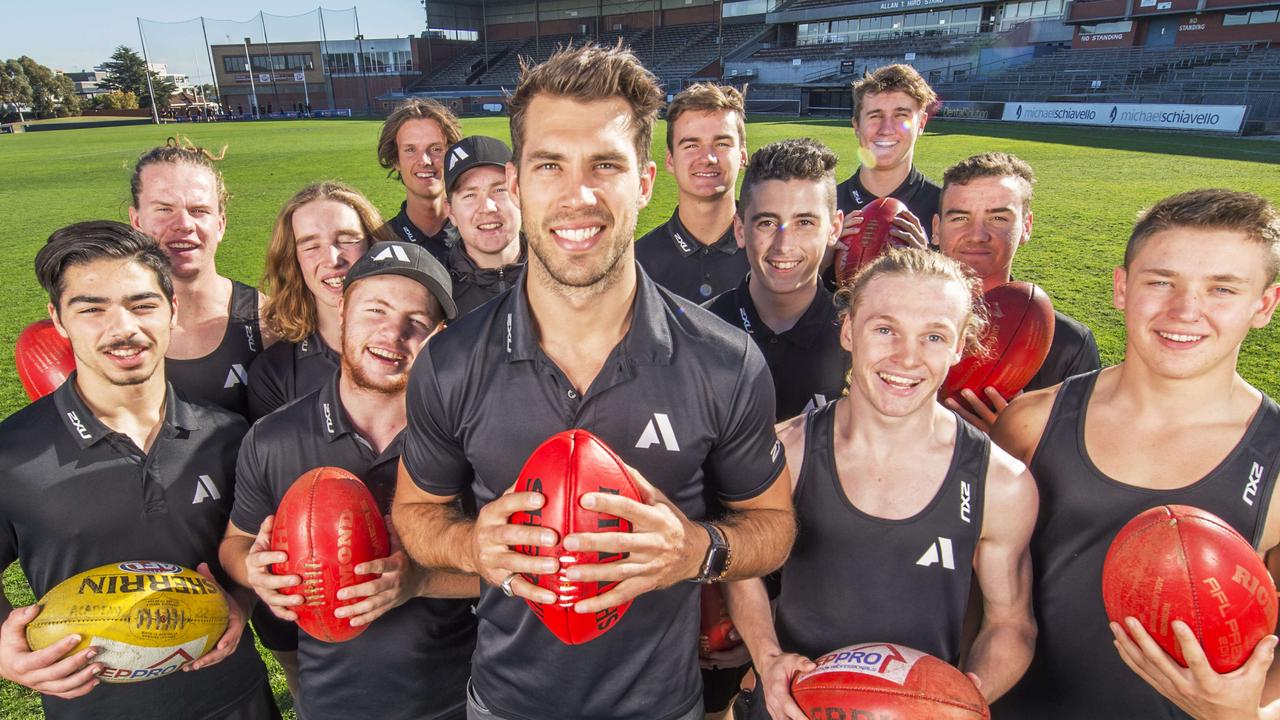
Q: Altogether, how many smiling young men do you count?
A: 13